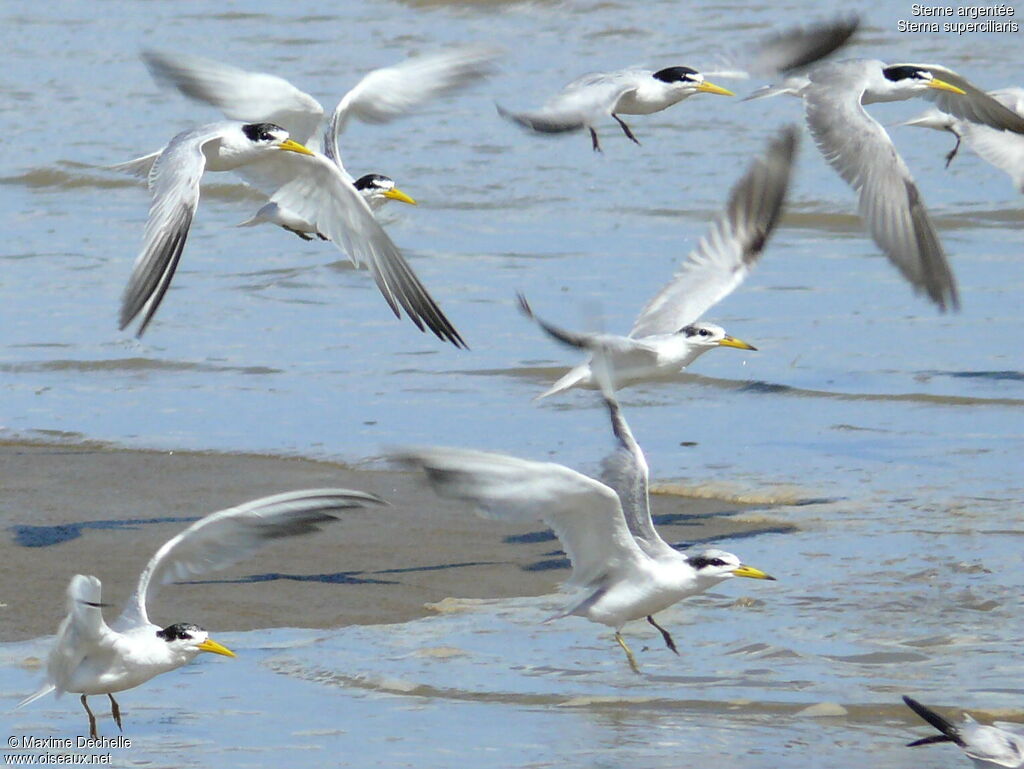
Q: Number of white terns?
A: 9